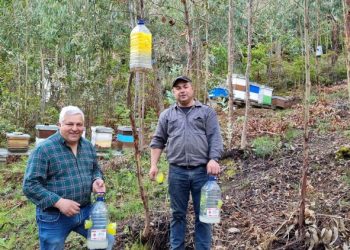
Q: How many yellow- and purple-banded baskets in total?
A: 0